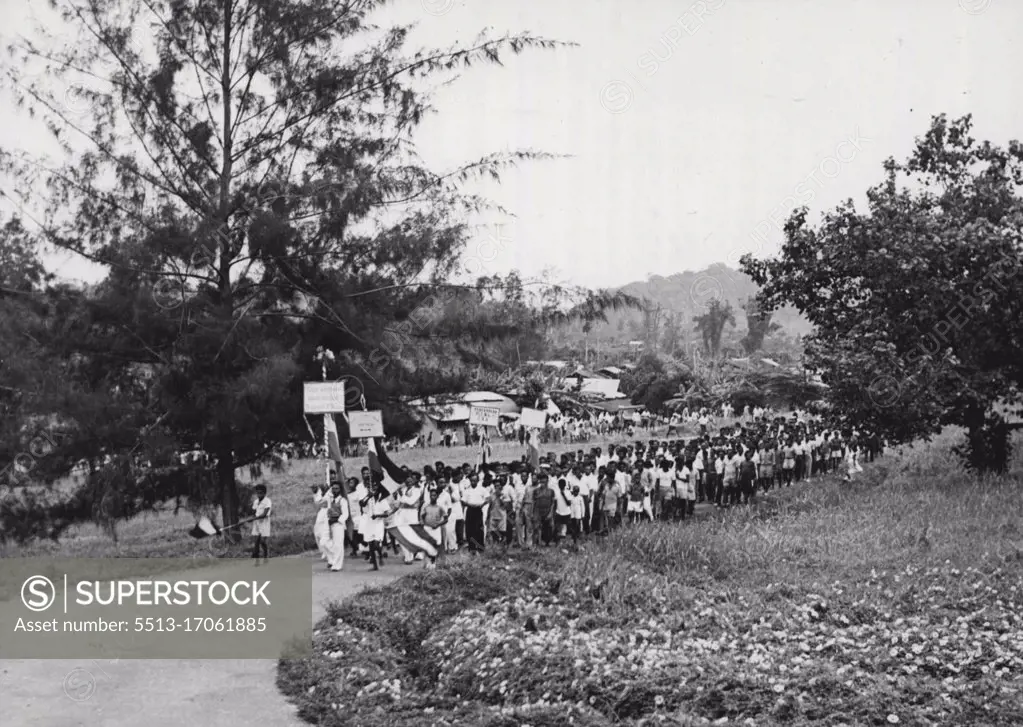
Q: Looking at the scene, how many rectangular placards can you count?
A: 4